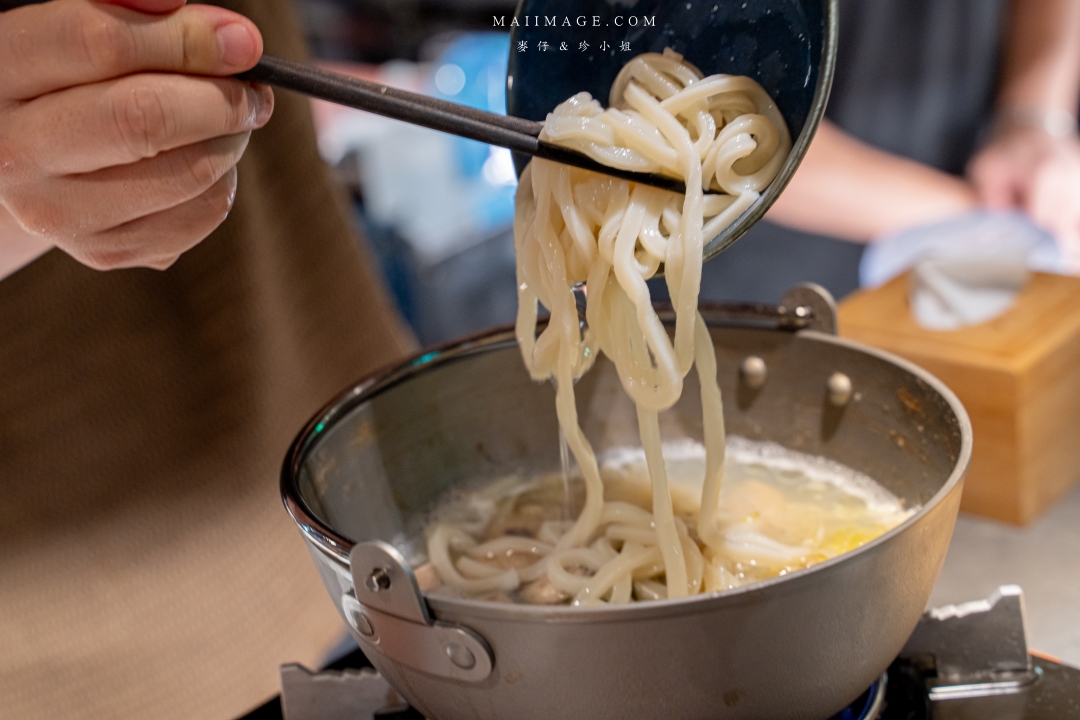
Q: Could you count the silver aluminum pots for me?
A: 1